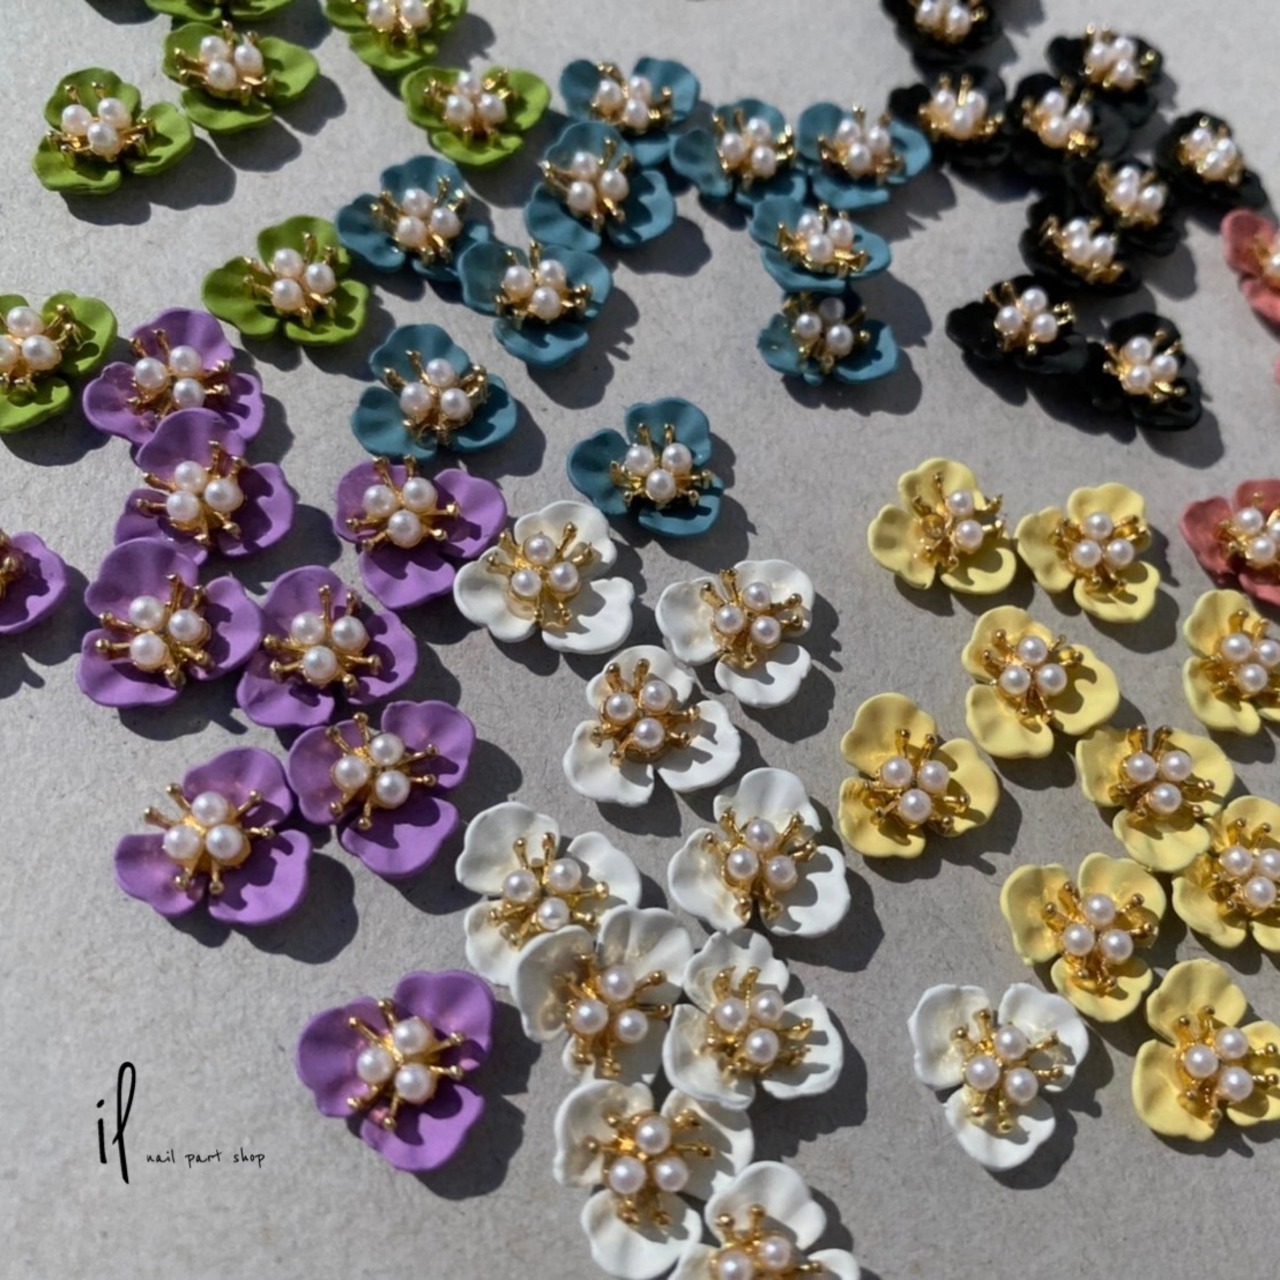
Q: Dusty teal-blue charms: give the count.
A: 10